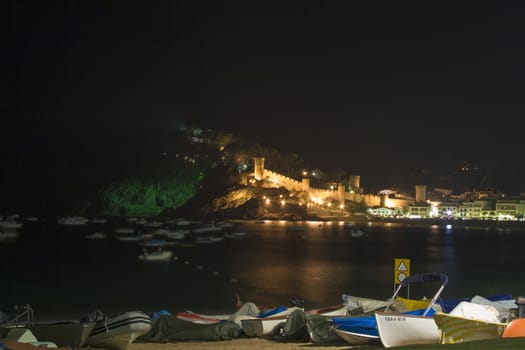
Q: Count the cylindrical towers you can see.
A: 5